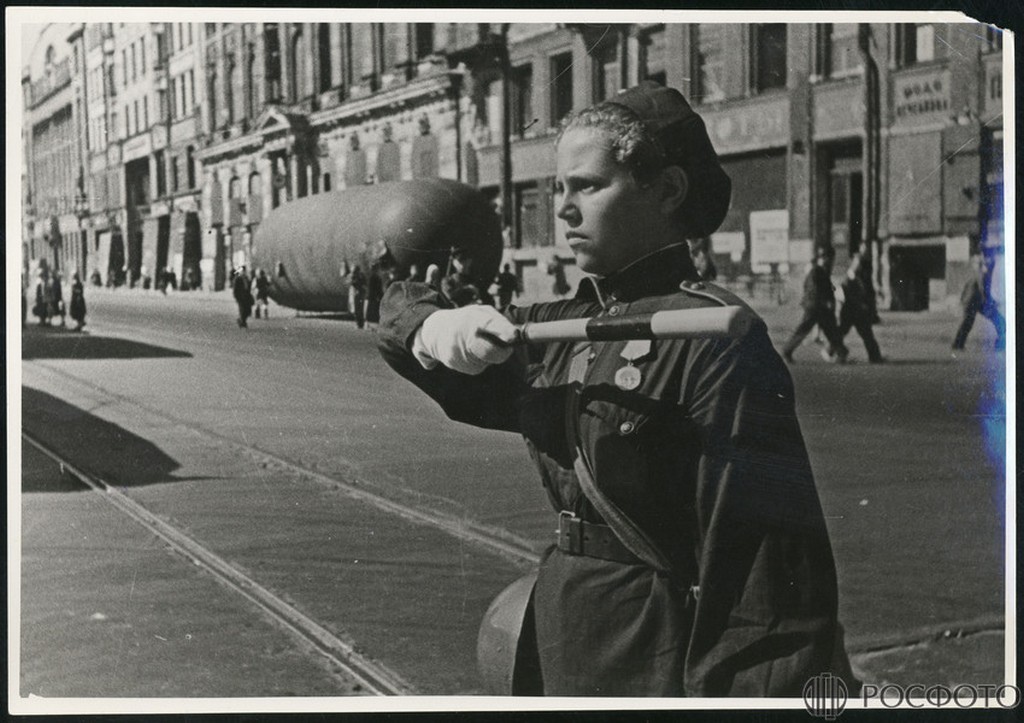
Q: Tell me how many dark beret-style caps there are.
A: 1